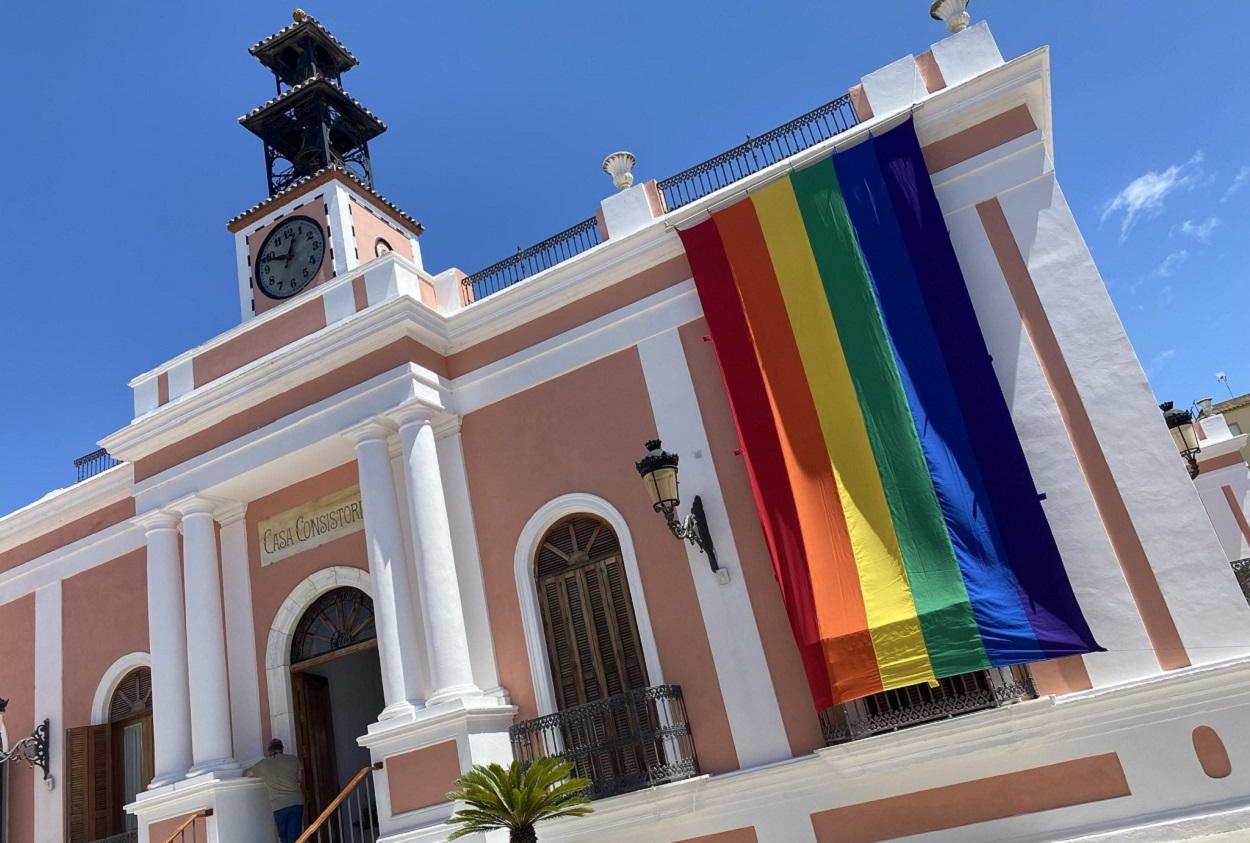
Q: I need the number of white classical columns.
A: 4